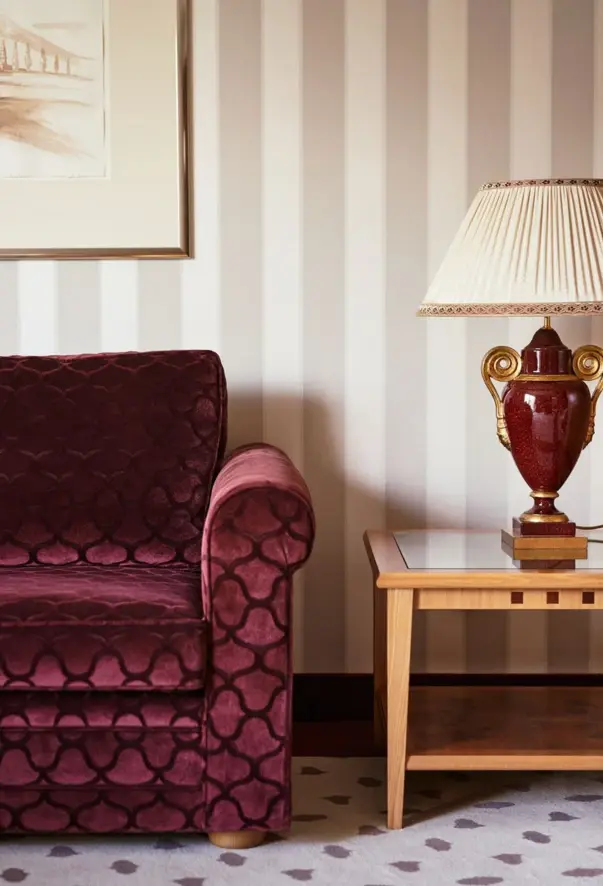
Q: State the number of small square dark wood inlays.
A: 3